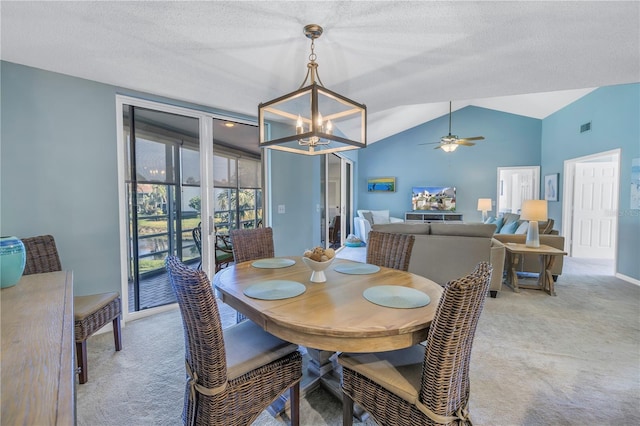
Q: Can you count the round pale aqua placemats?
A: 4